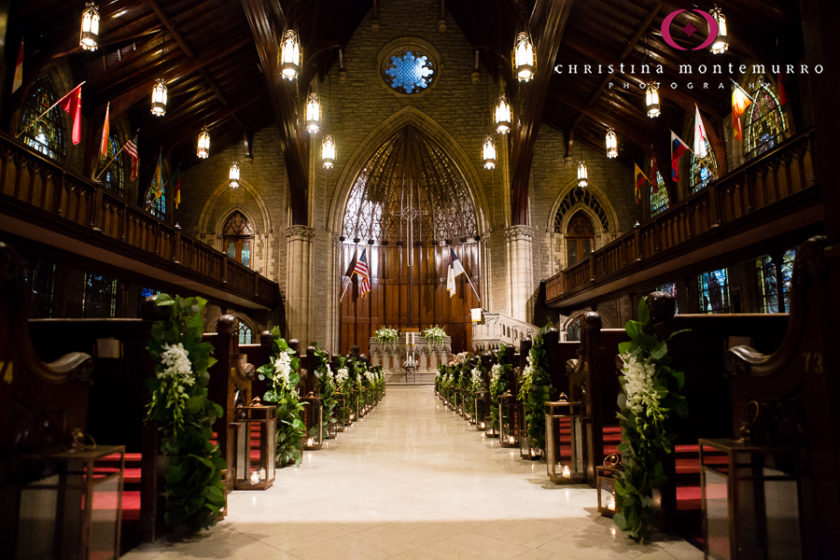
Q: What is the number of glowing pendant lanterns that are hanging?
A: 14